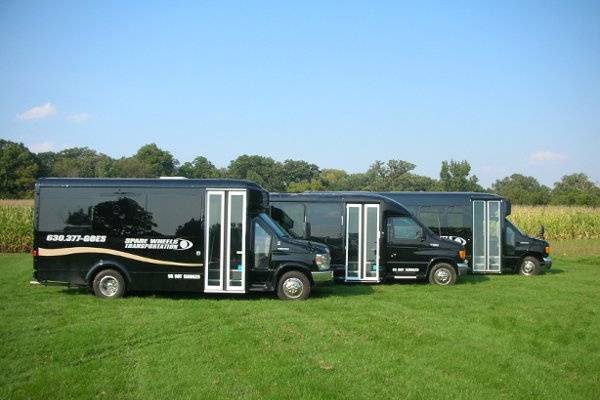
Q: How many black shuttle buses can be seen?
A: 3